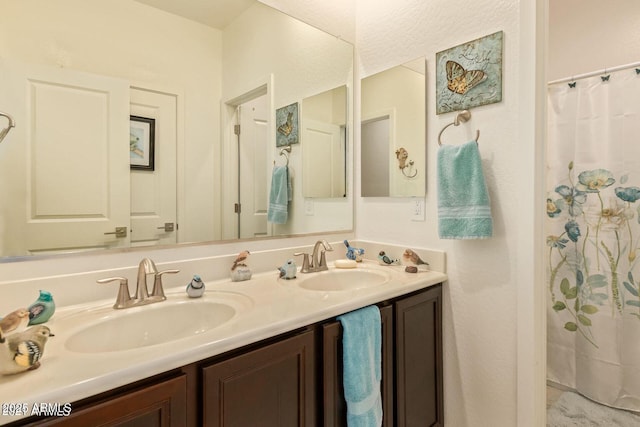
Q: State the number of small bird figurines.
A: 9